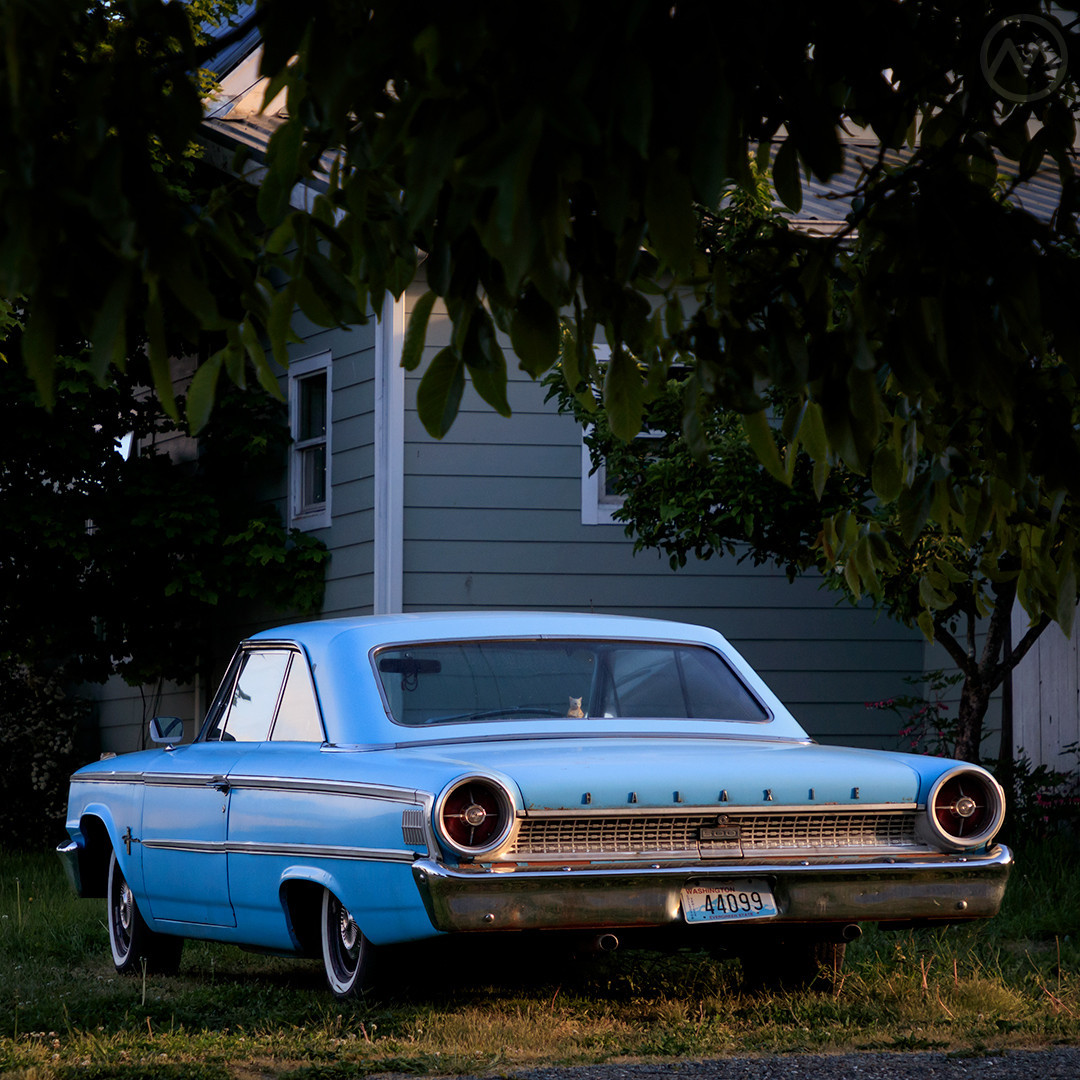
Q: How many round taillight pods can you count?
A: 2